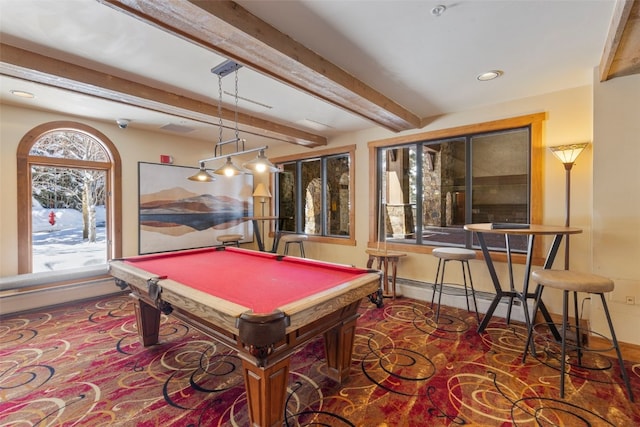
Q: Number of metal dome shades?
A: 3